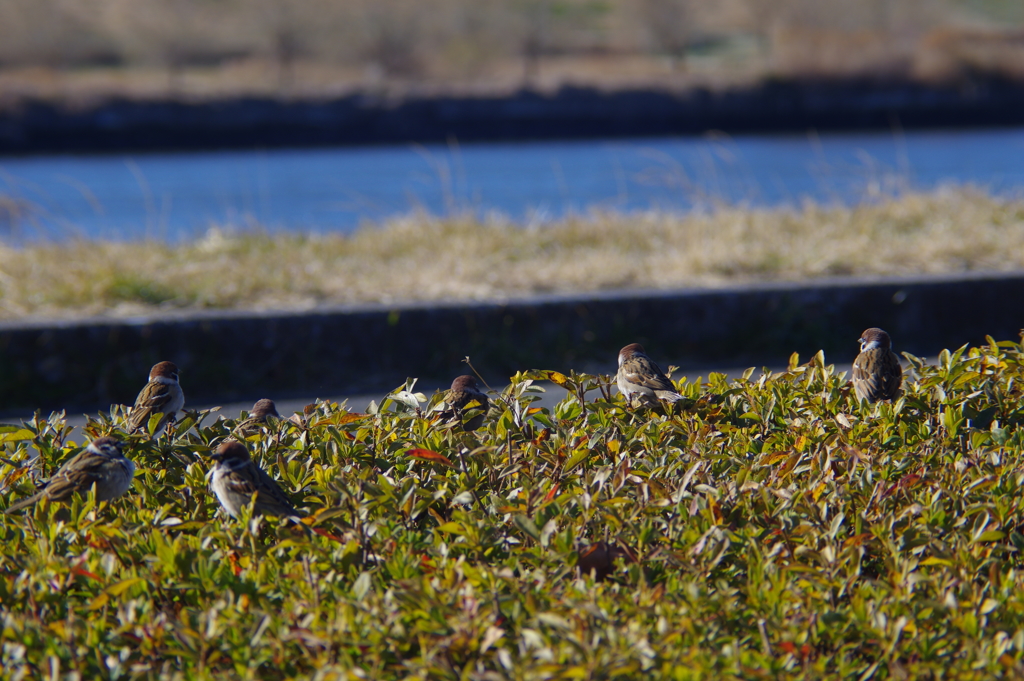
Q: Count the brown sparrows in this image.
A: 7